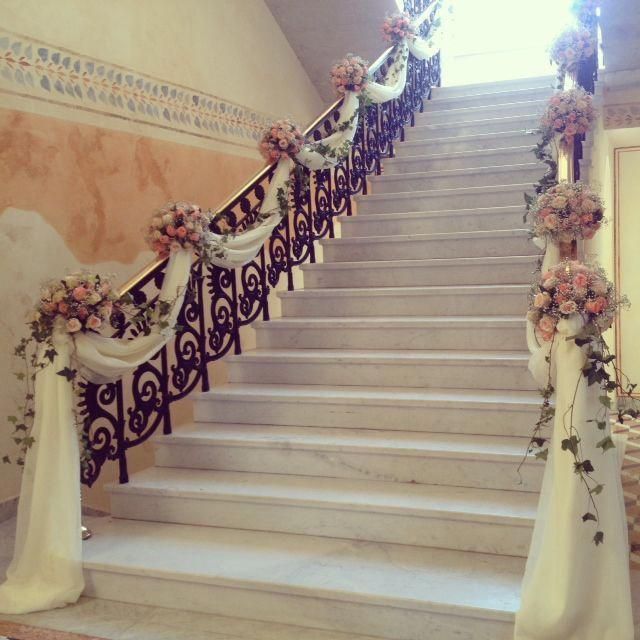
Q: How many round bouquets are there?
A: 9